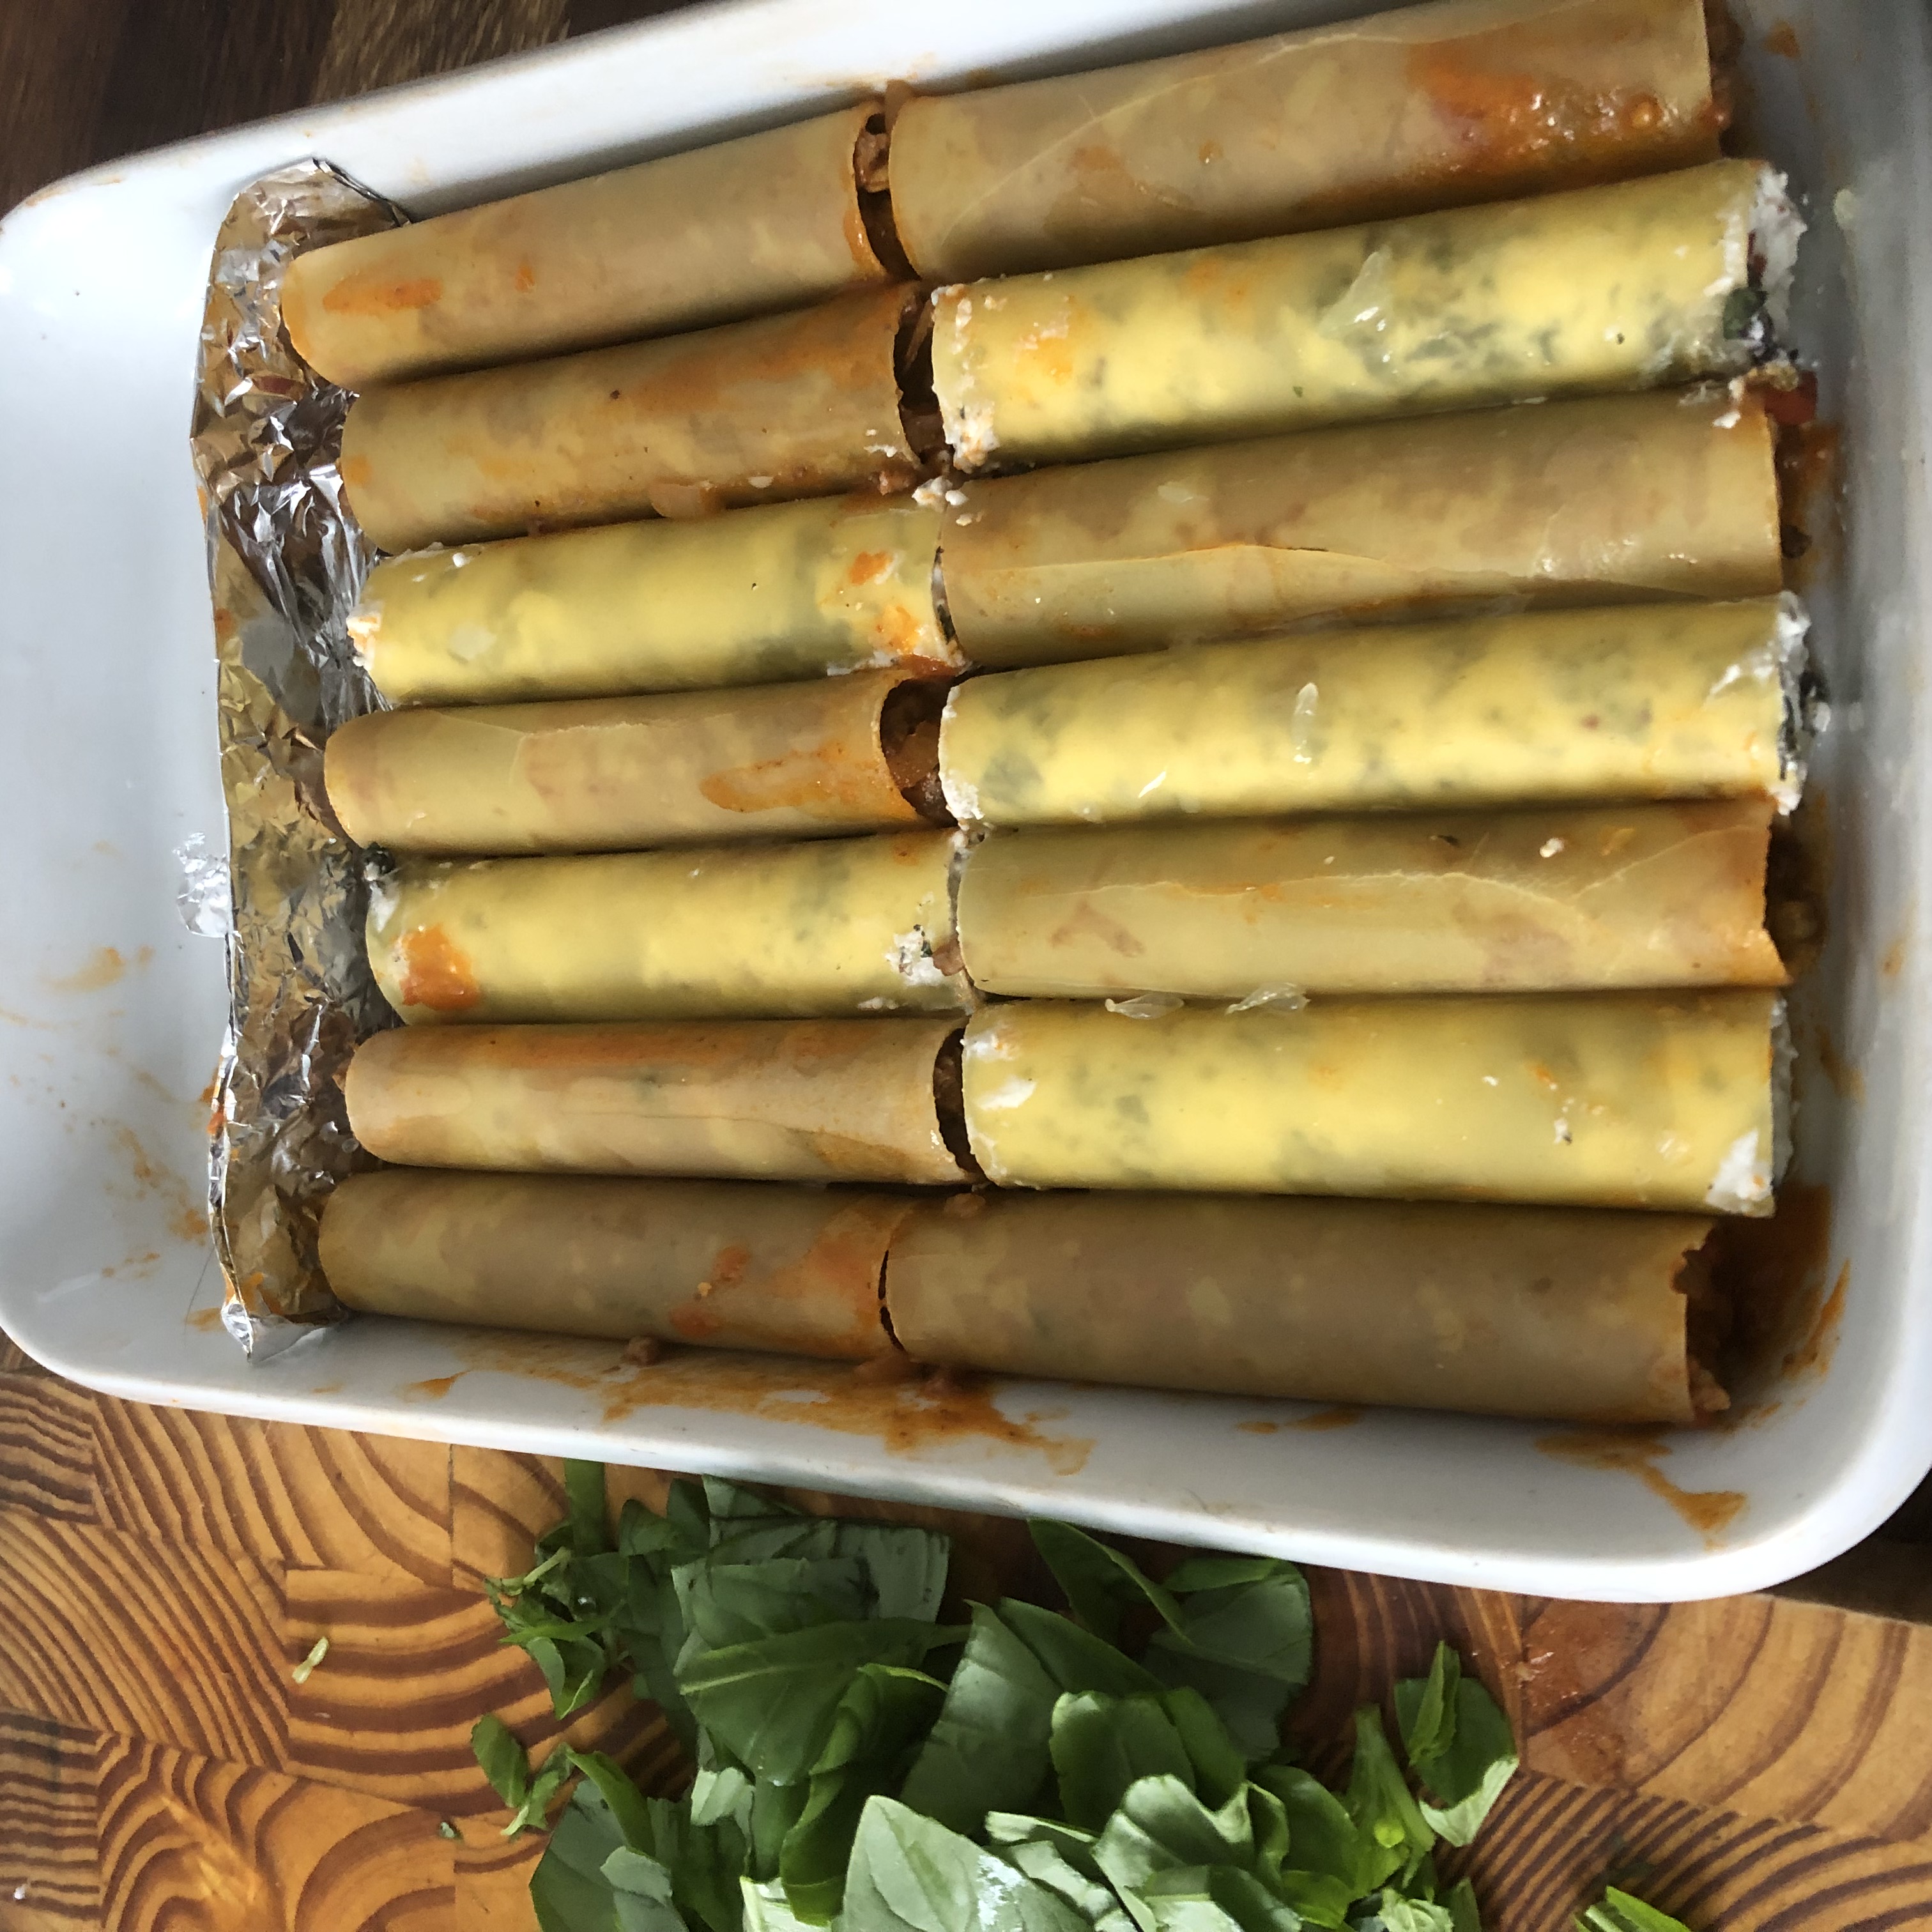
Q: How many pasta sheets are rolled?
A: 14